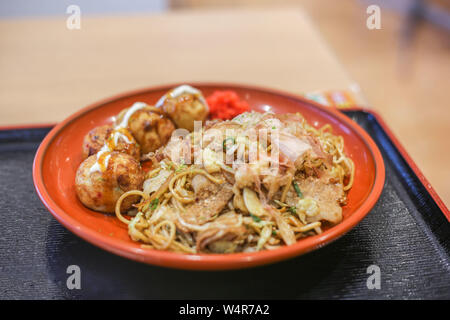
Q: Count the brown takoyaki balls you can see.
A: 4